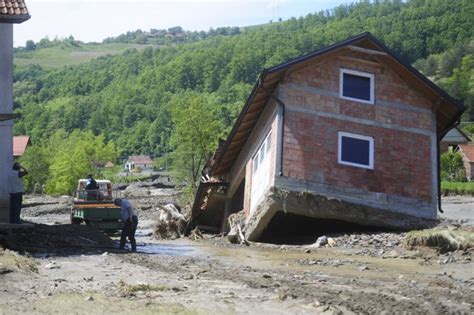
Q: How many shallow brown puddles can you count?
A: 1